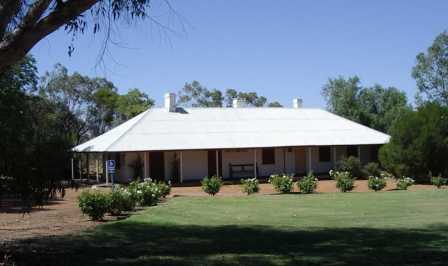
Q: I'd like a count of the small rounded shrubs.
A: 12